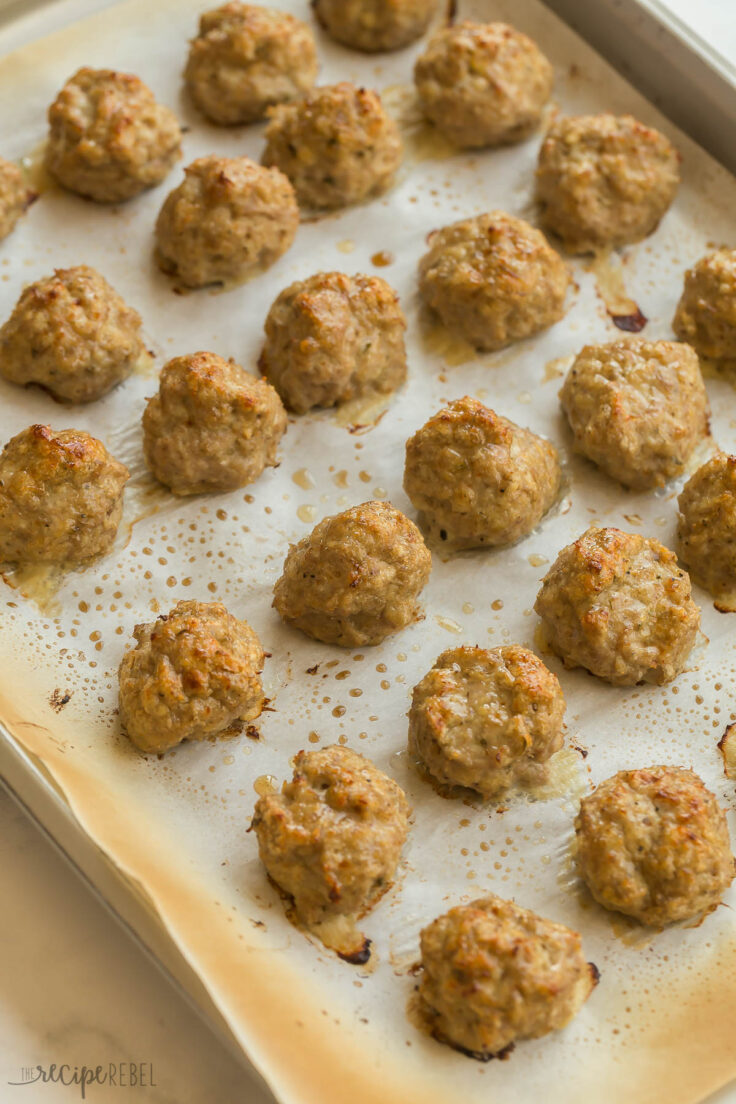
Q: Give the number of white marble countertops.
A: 1